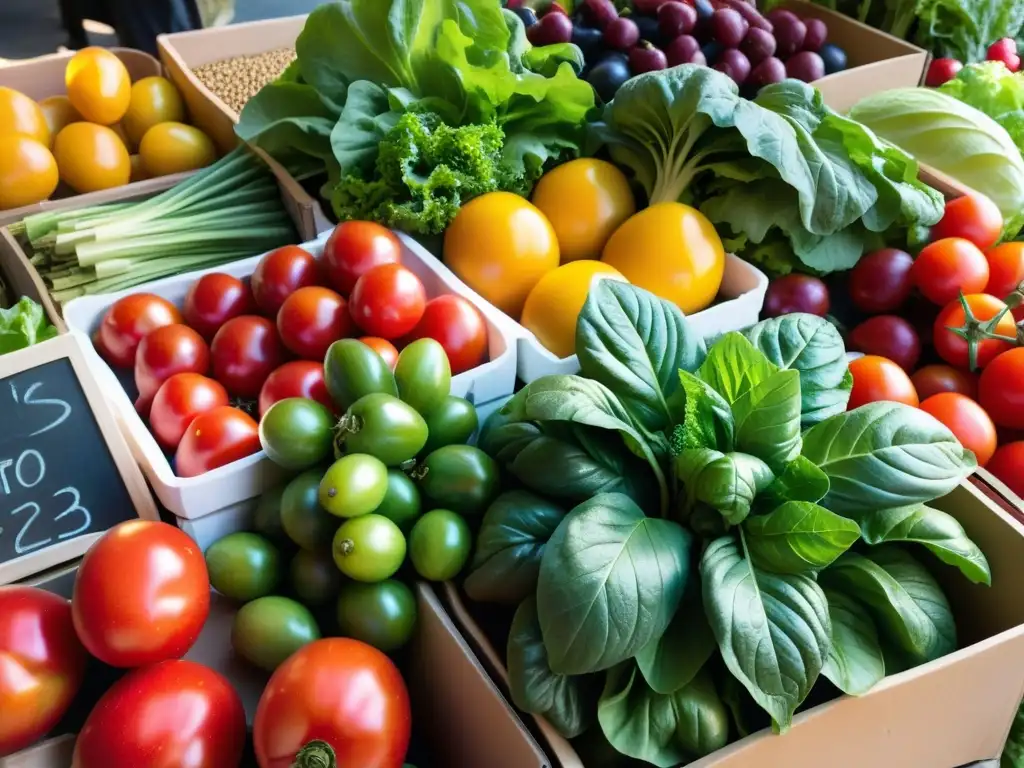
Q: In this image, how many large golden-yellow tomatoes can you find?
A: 4